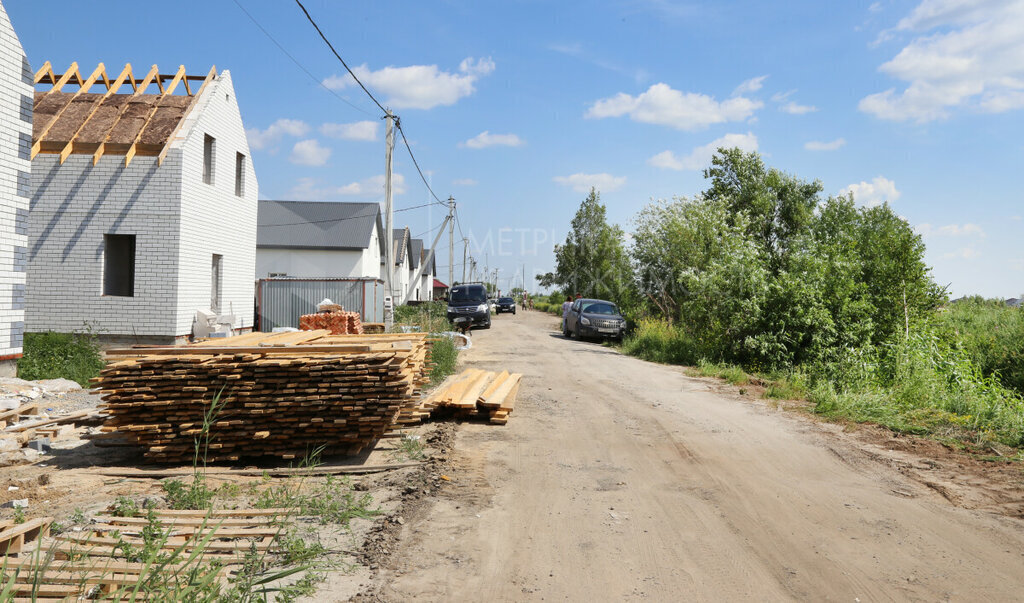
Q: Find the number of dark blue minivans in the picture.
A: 1